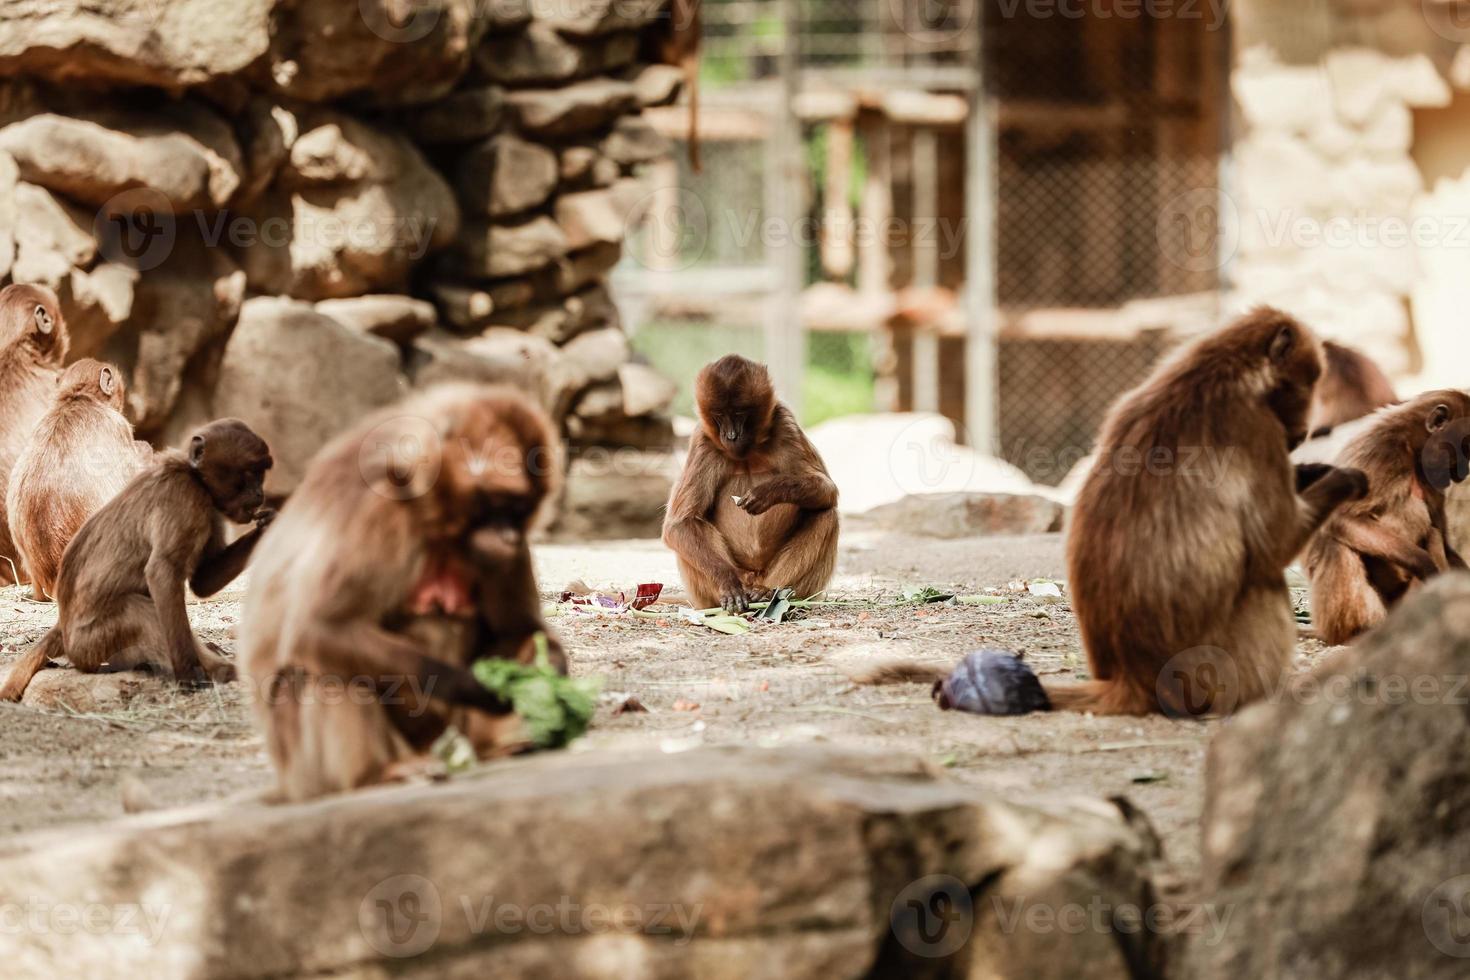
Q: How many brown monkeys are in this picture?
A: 8